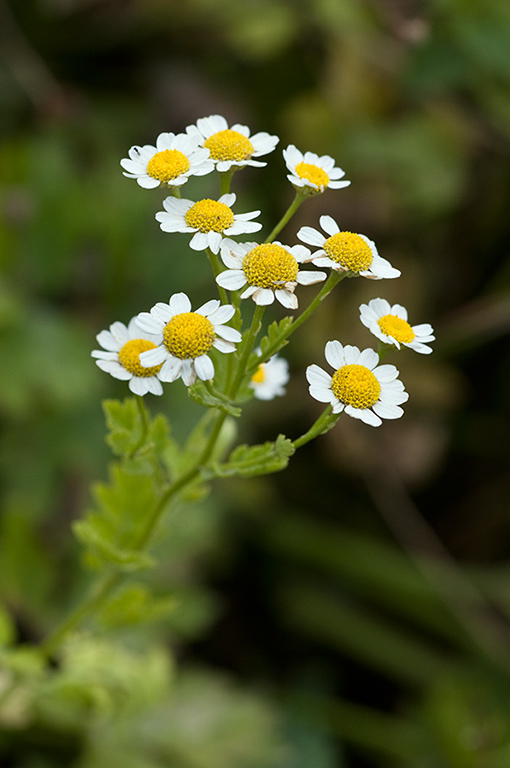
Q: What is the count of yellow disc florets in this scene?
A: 11